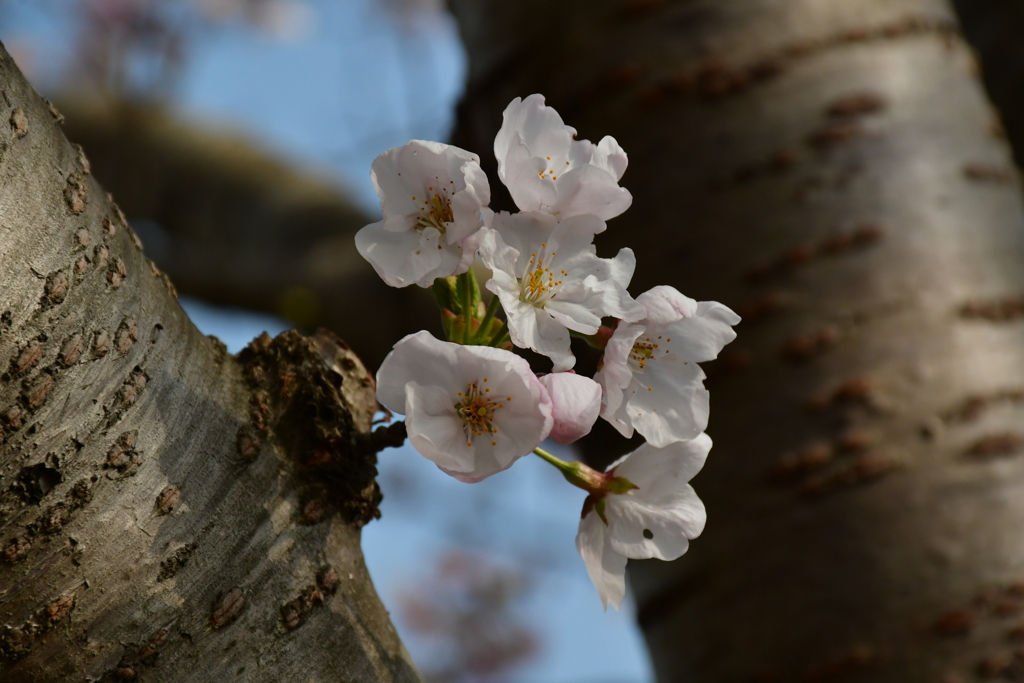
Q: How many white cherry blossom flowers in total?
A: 6